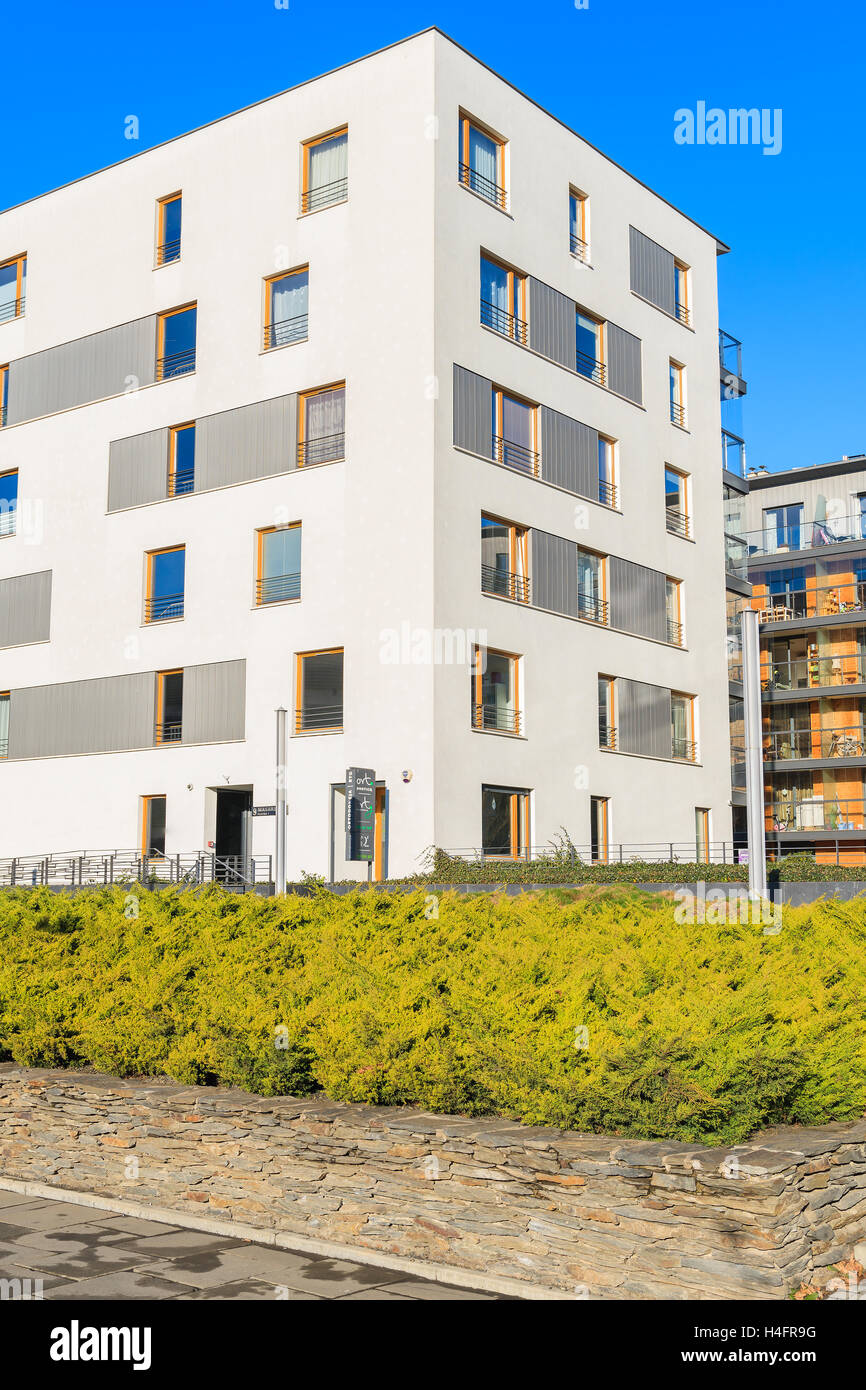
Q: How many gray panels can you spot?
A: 14